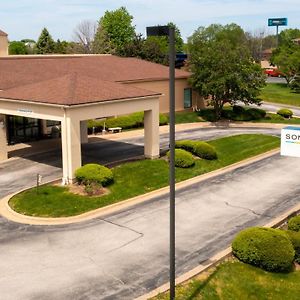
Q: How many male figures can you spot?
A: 0